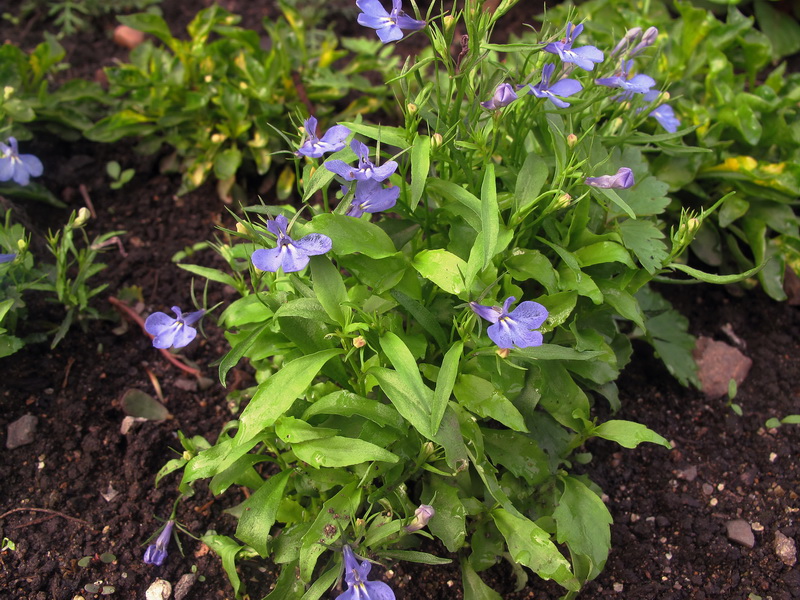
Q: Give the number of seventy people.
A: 0